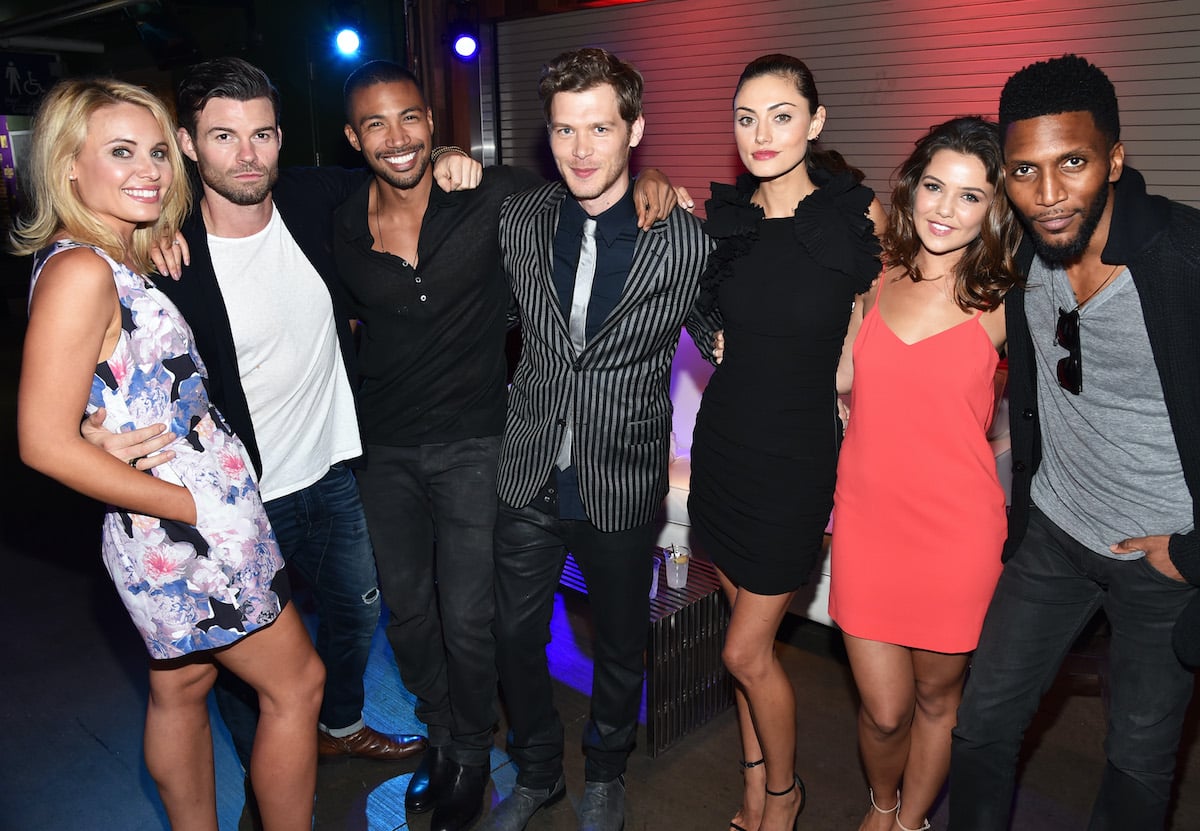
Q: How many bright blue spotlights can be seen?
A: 2